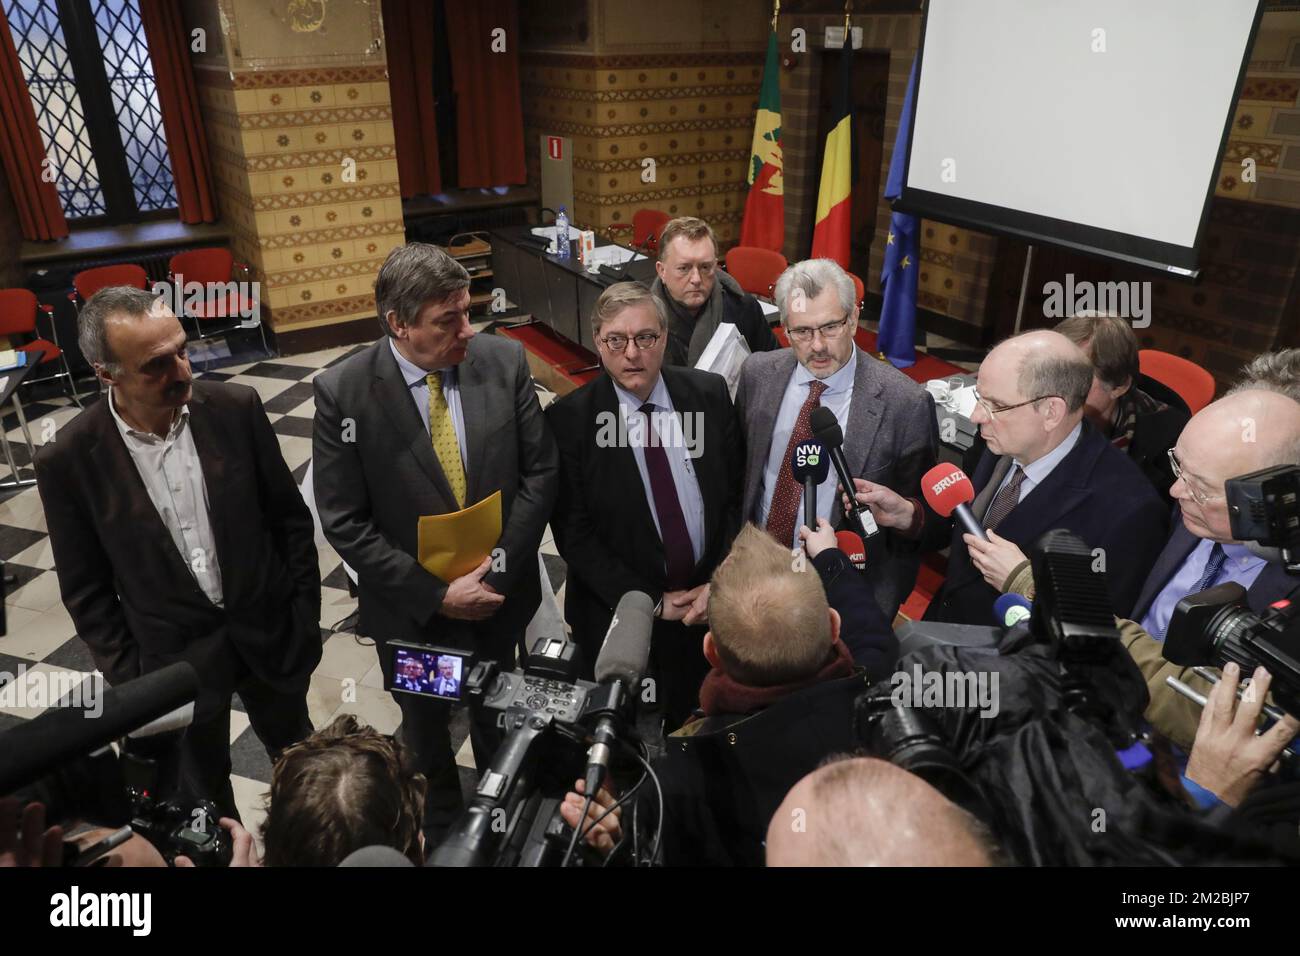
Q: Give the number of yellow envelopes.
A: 1